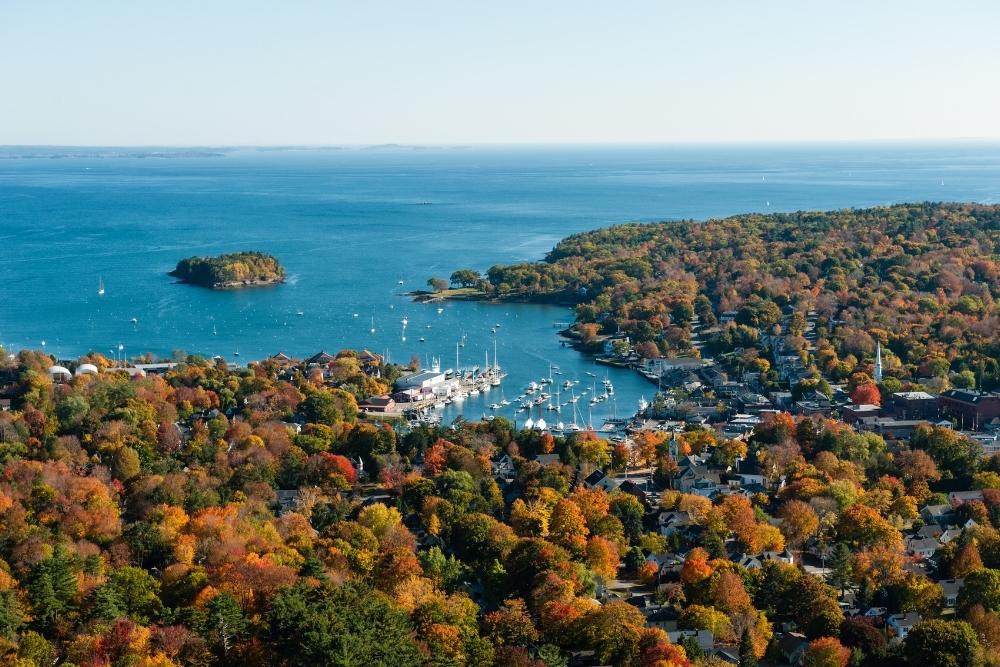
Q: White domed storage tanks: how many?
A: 2